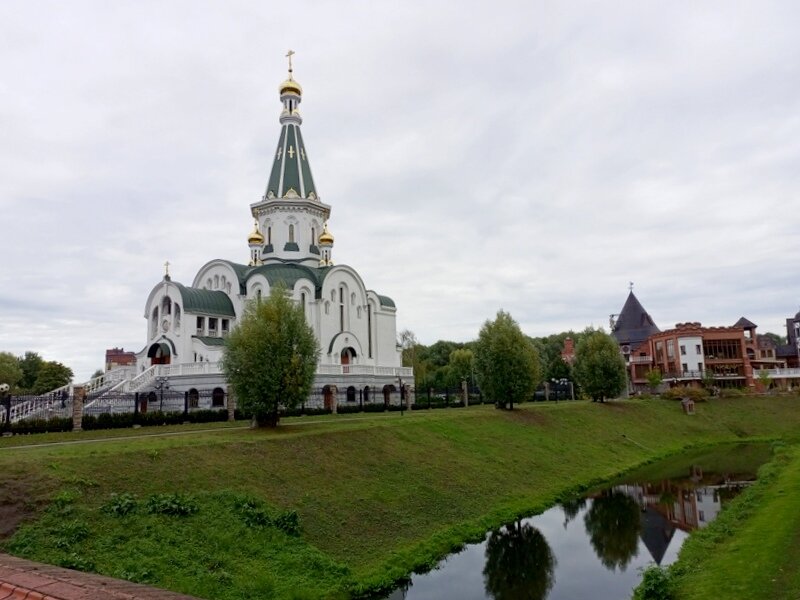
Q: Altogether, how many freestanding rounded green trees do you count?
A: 3